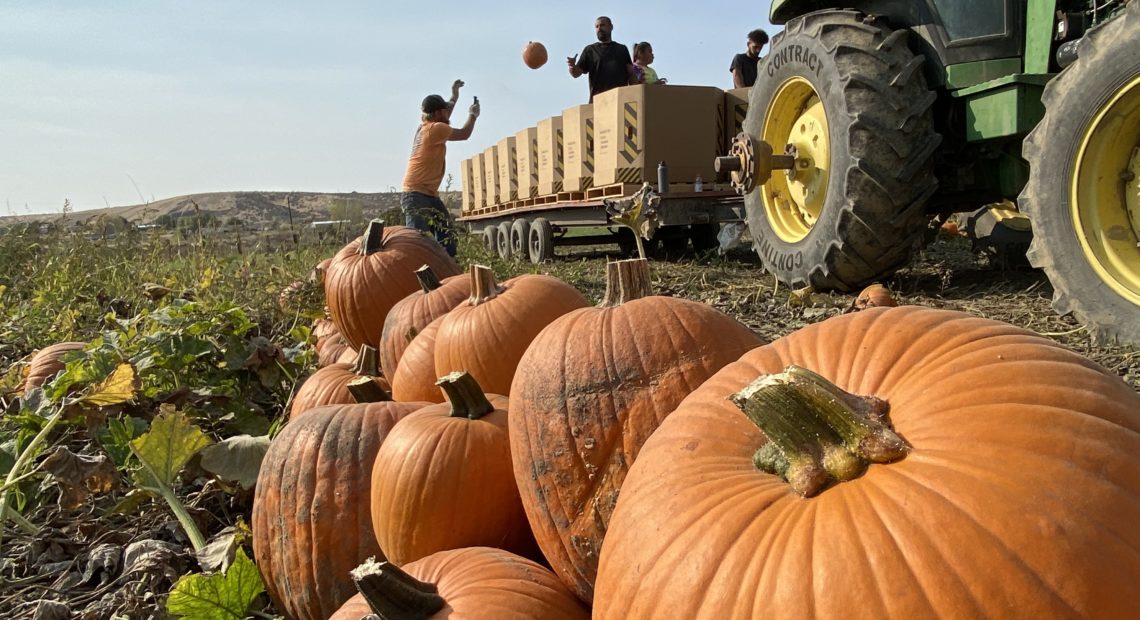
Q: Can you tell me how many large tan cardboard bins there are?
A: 9